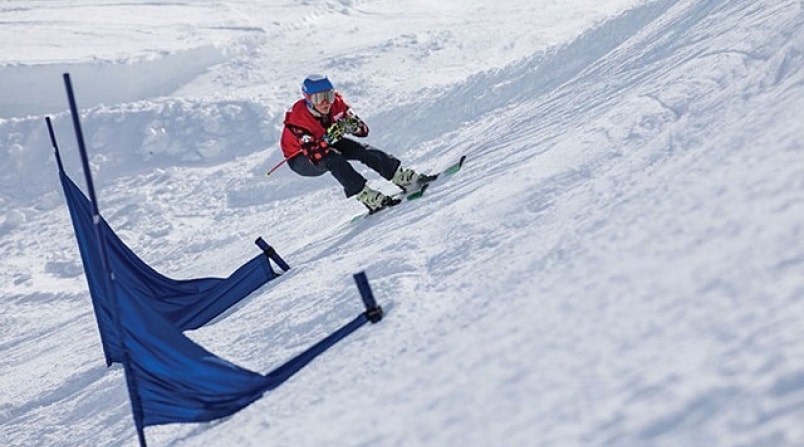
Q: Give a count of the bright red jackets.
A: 1